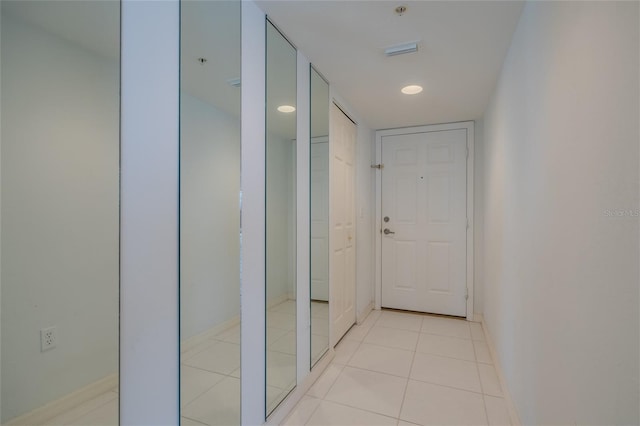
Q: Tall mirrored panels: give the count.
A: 4